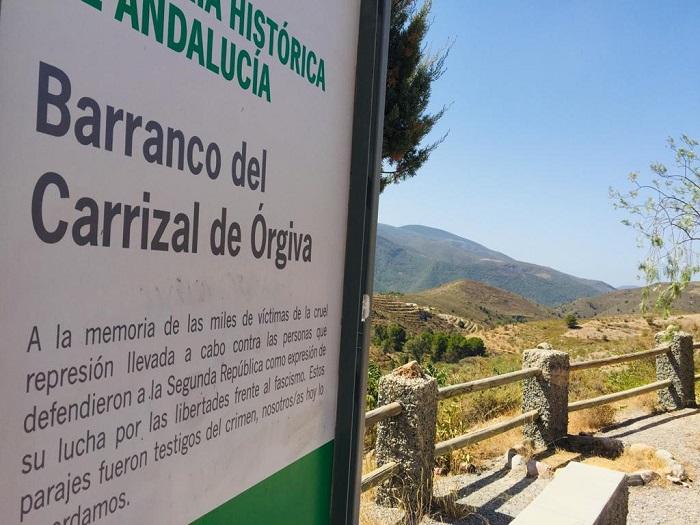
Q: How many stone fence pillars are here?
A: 3